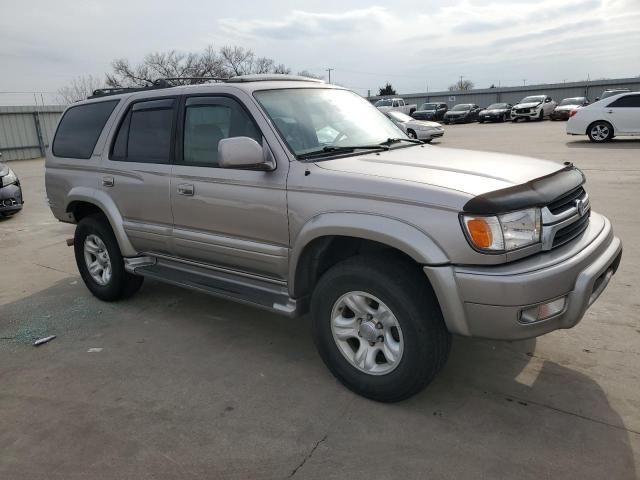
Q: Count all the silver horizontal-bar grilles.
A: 1